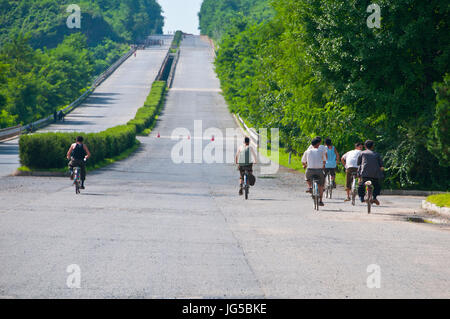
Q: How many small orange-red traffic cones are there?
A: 3